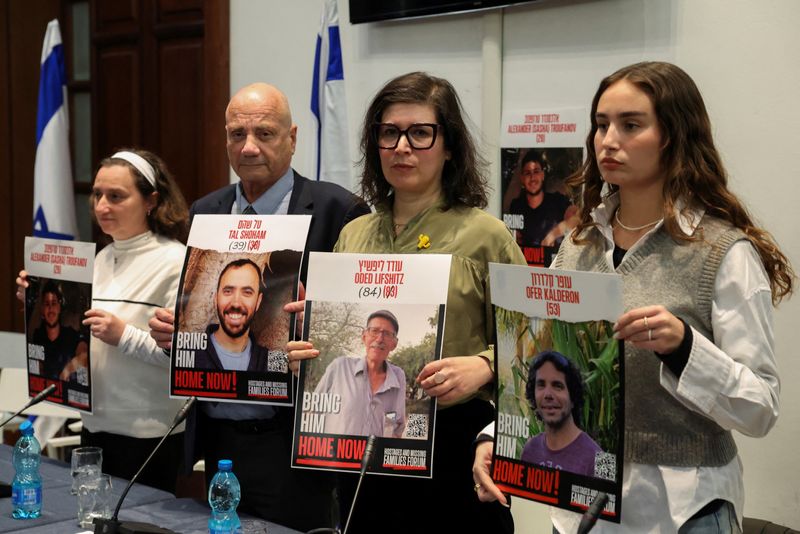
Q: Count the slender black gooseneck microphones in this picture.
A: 4